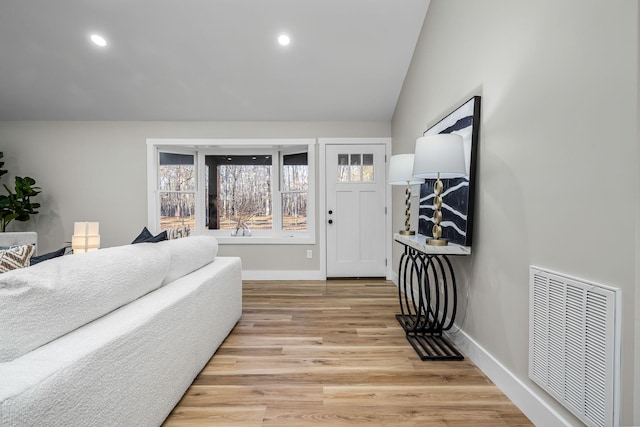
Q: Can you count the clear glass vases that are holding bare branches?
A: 1